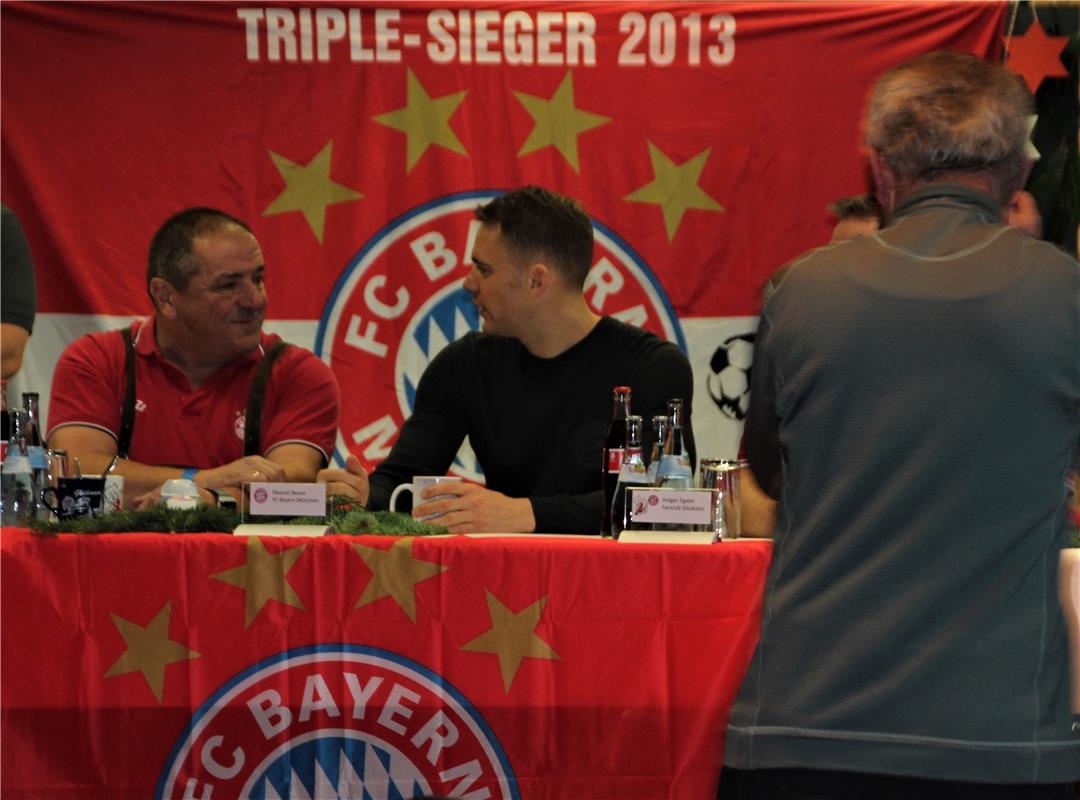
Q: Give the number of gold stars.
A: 8